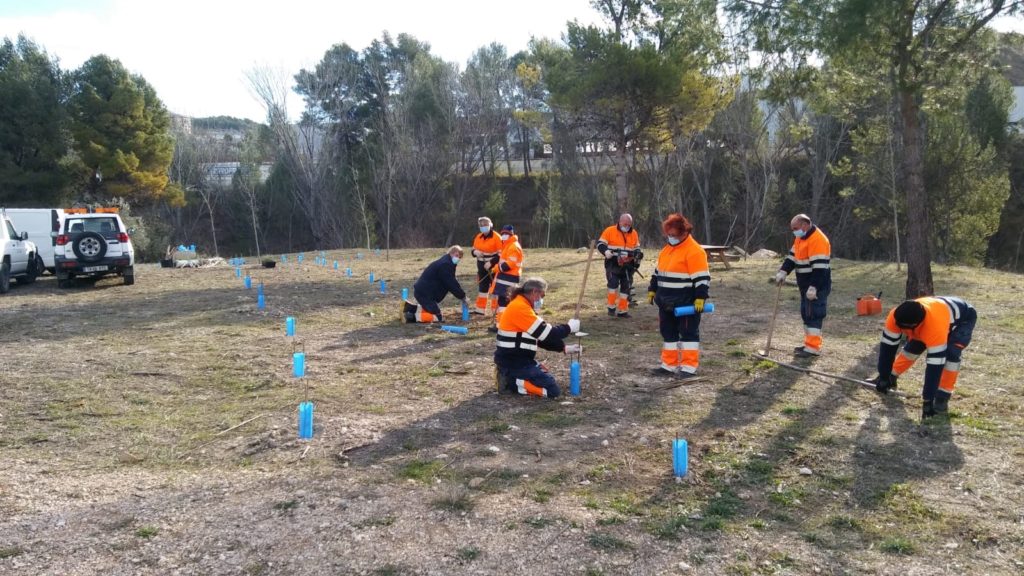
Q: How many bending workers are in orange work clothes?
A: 2